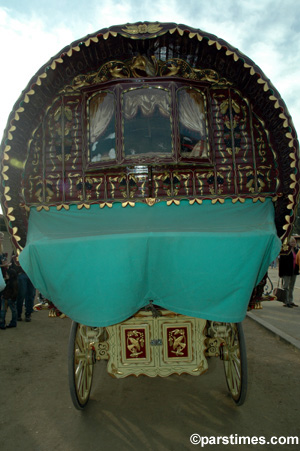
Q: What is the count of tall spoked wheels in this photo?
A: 2